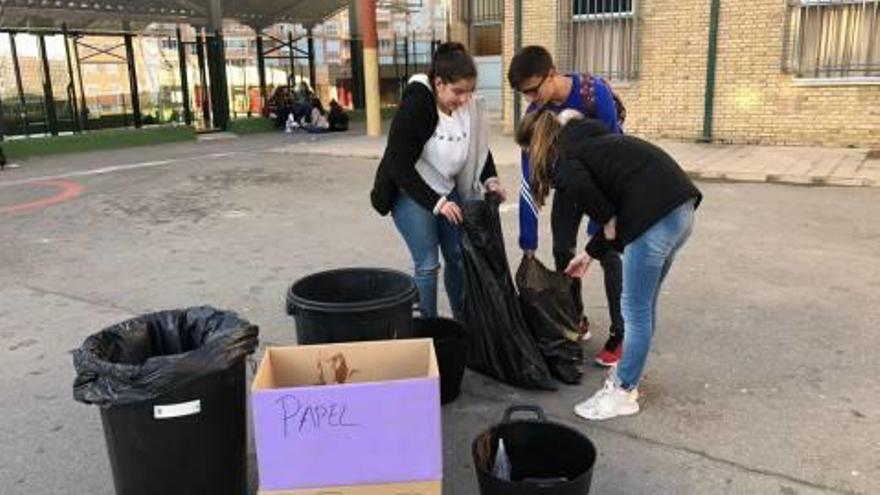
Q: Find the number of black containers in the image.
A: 4